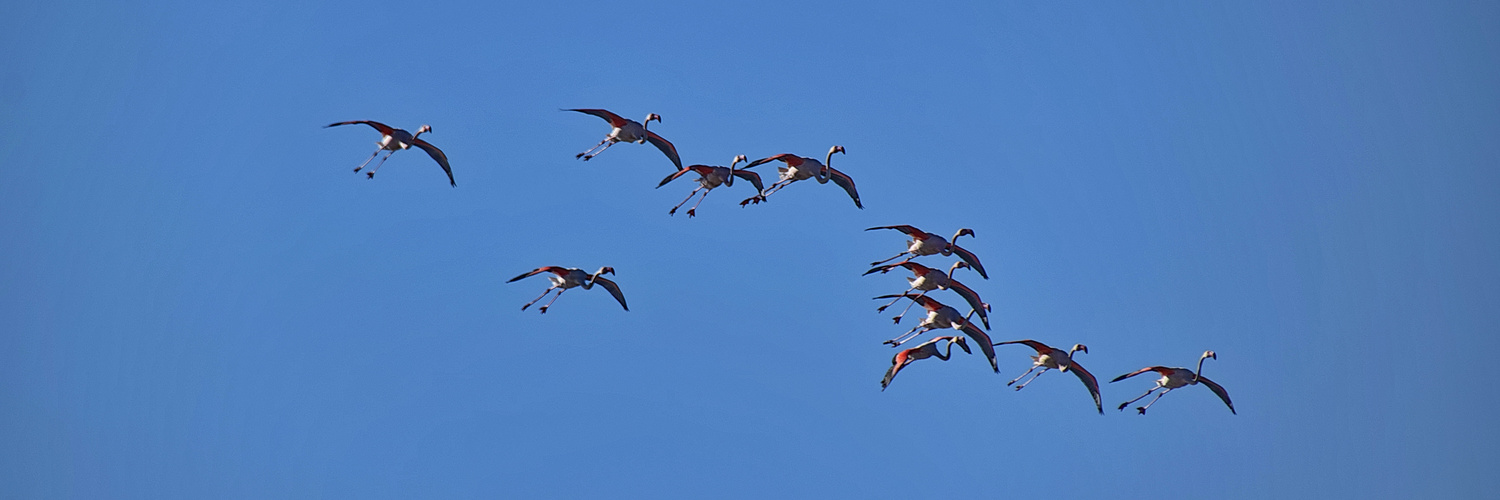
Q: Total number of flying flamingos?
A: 11